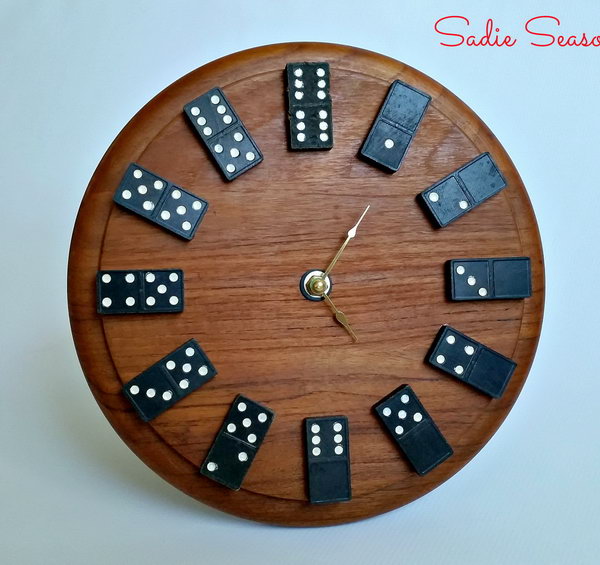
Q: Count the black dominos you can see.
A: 12